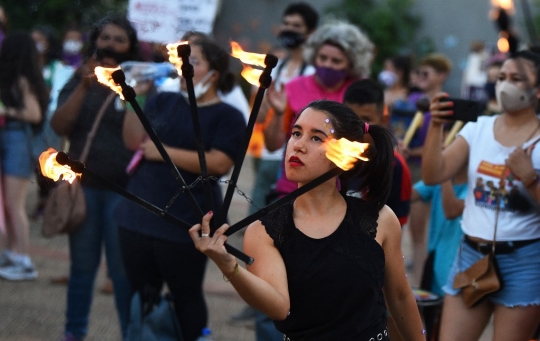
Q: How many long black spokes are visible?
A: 5